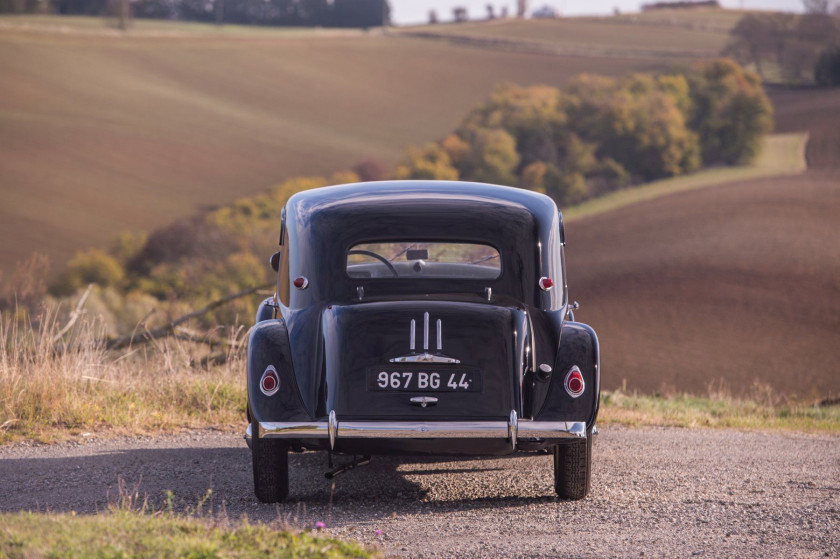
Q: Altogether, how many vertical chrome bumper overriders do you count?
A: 2